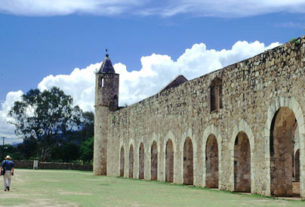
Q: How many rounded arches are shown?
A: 9